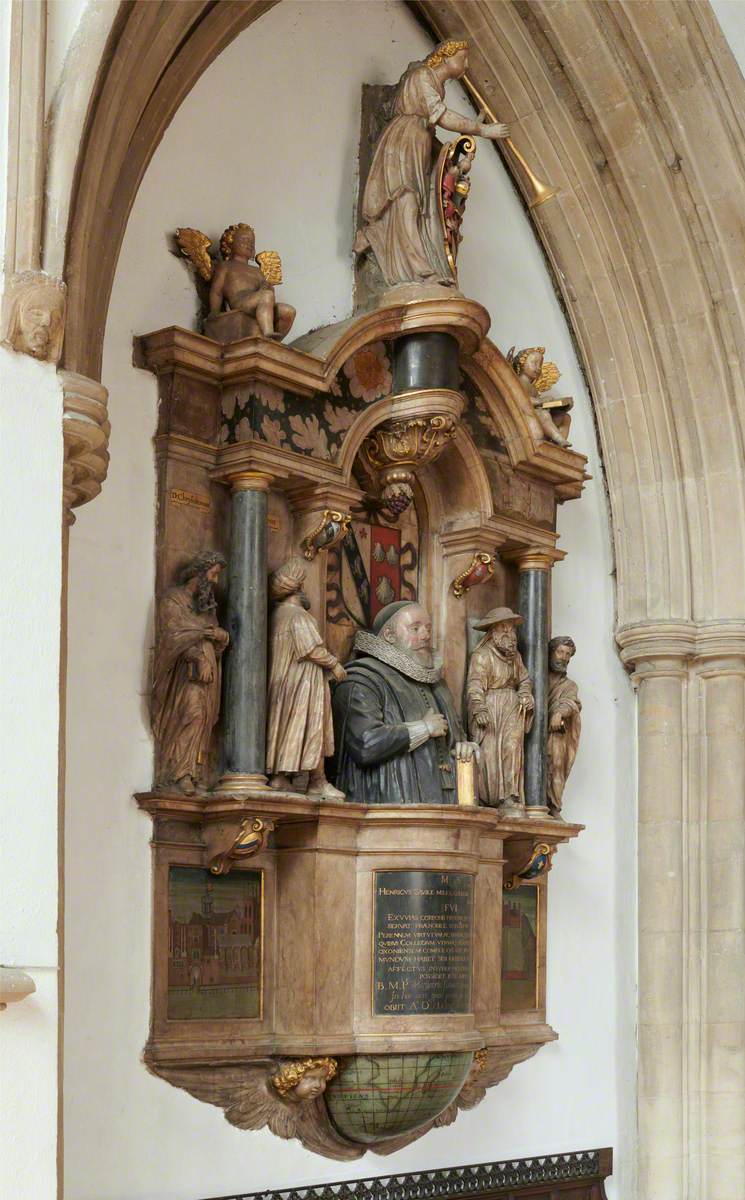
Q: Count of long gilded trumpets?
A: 1